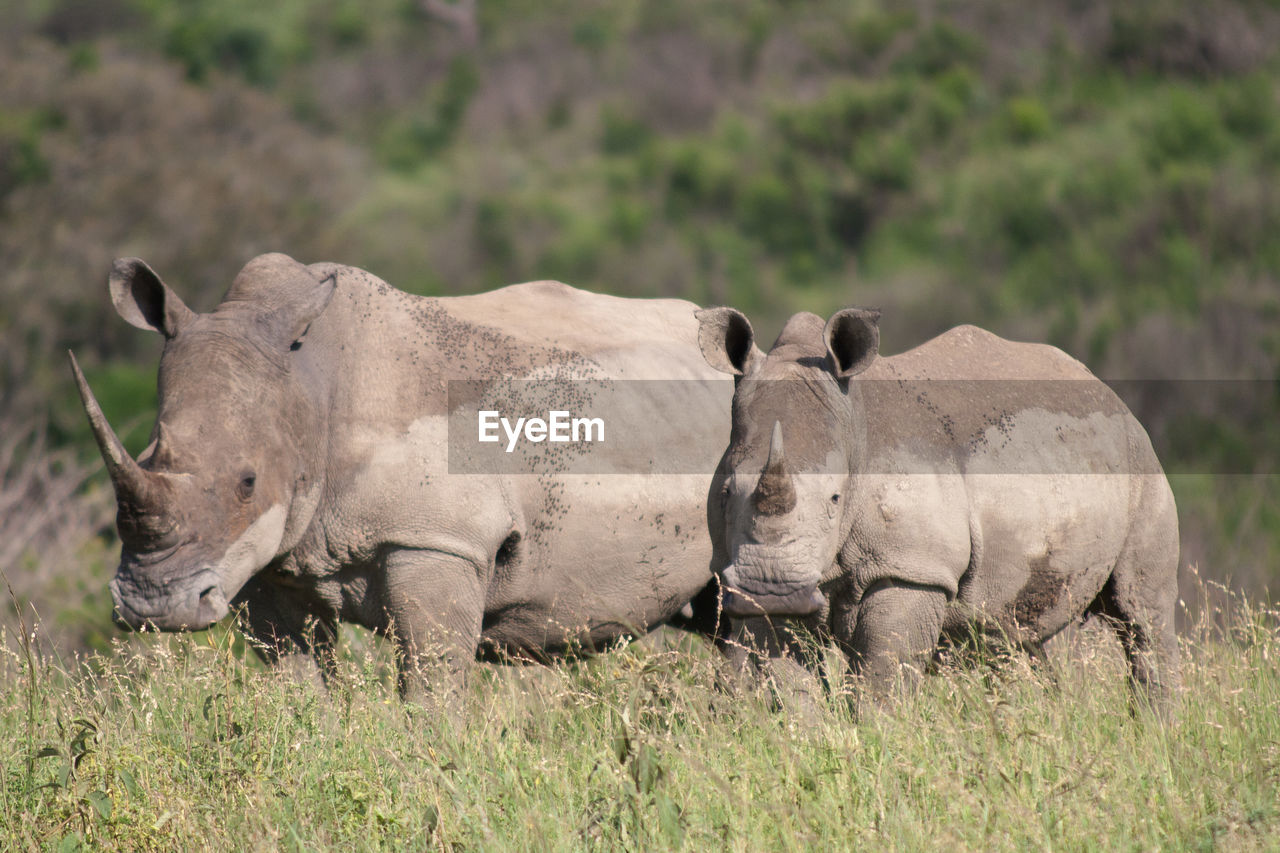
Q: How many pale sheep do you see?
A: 0